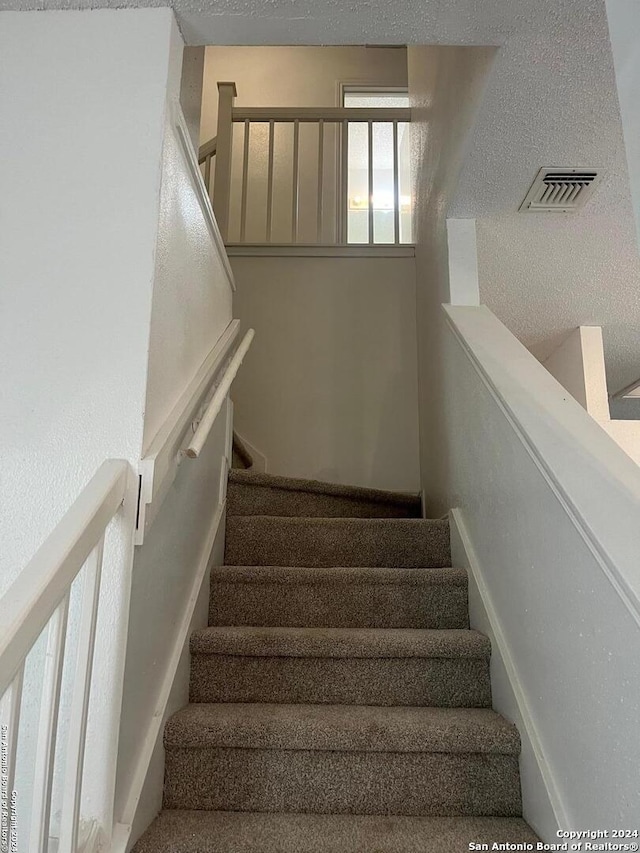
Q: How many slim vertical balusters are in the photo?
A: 11